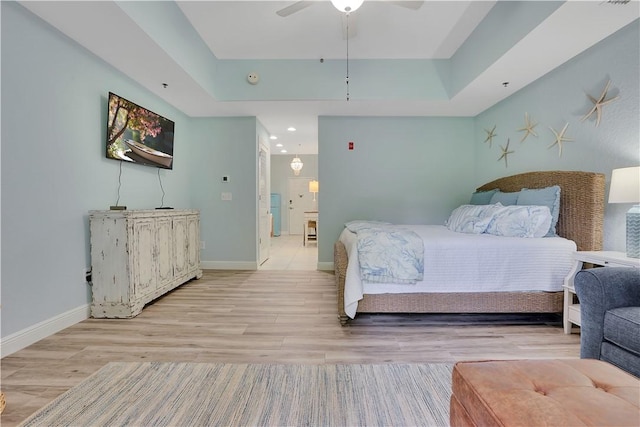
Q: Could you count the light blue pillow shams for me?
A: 3